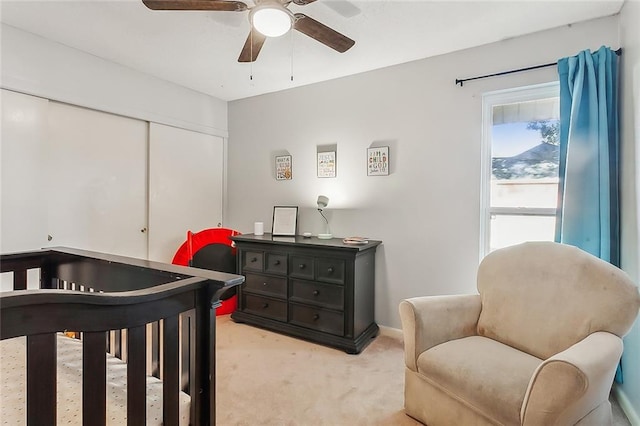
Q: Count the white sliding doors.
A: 3